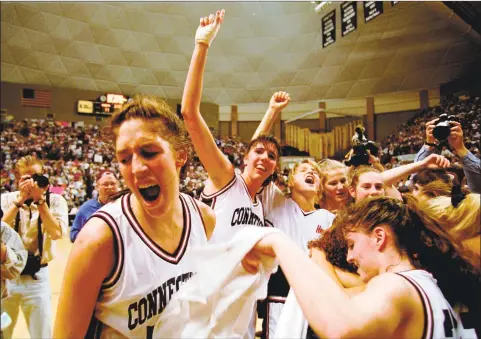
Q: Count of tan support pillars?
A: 5